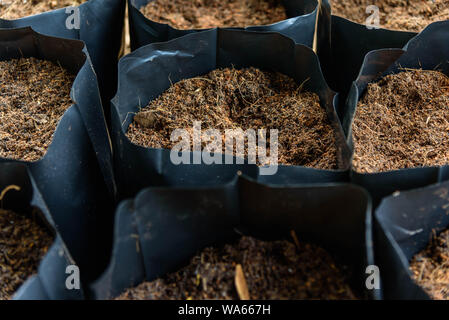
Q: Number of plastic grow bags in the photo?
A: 9